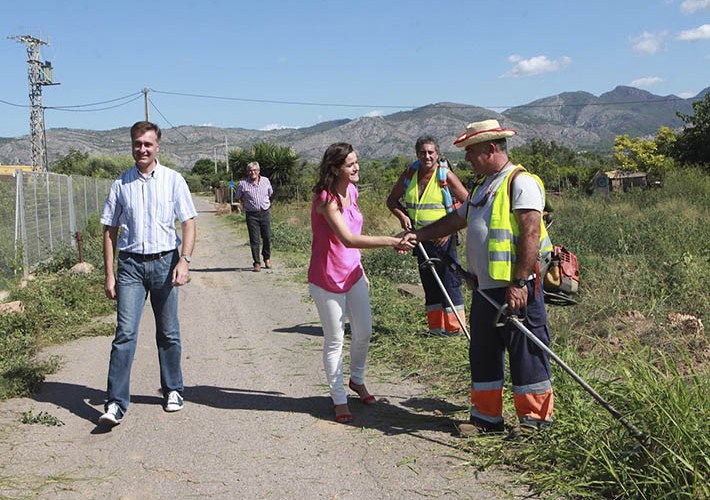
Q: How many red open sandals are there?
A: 2